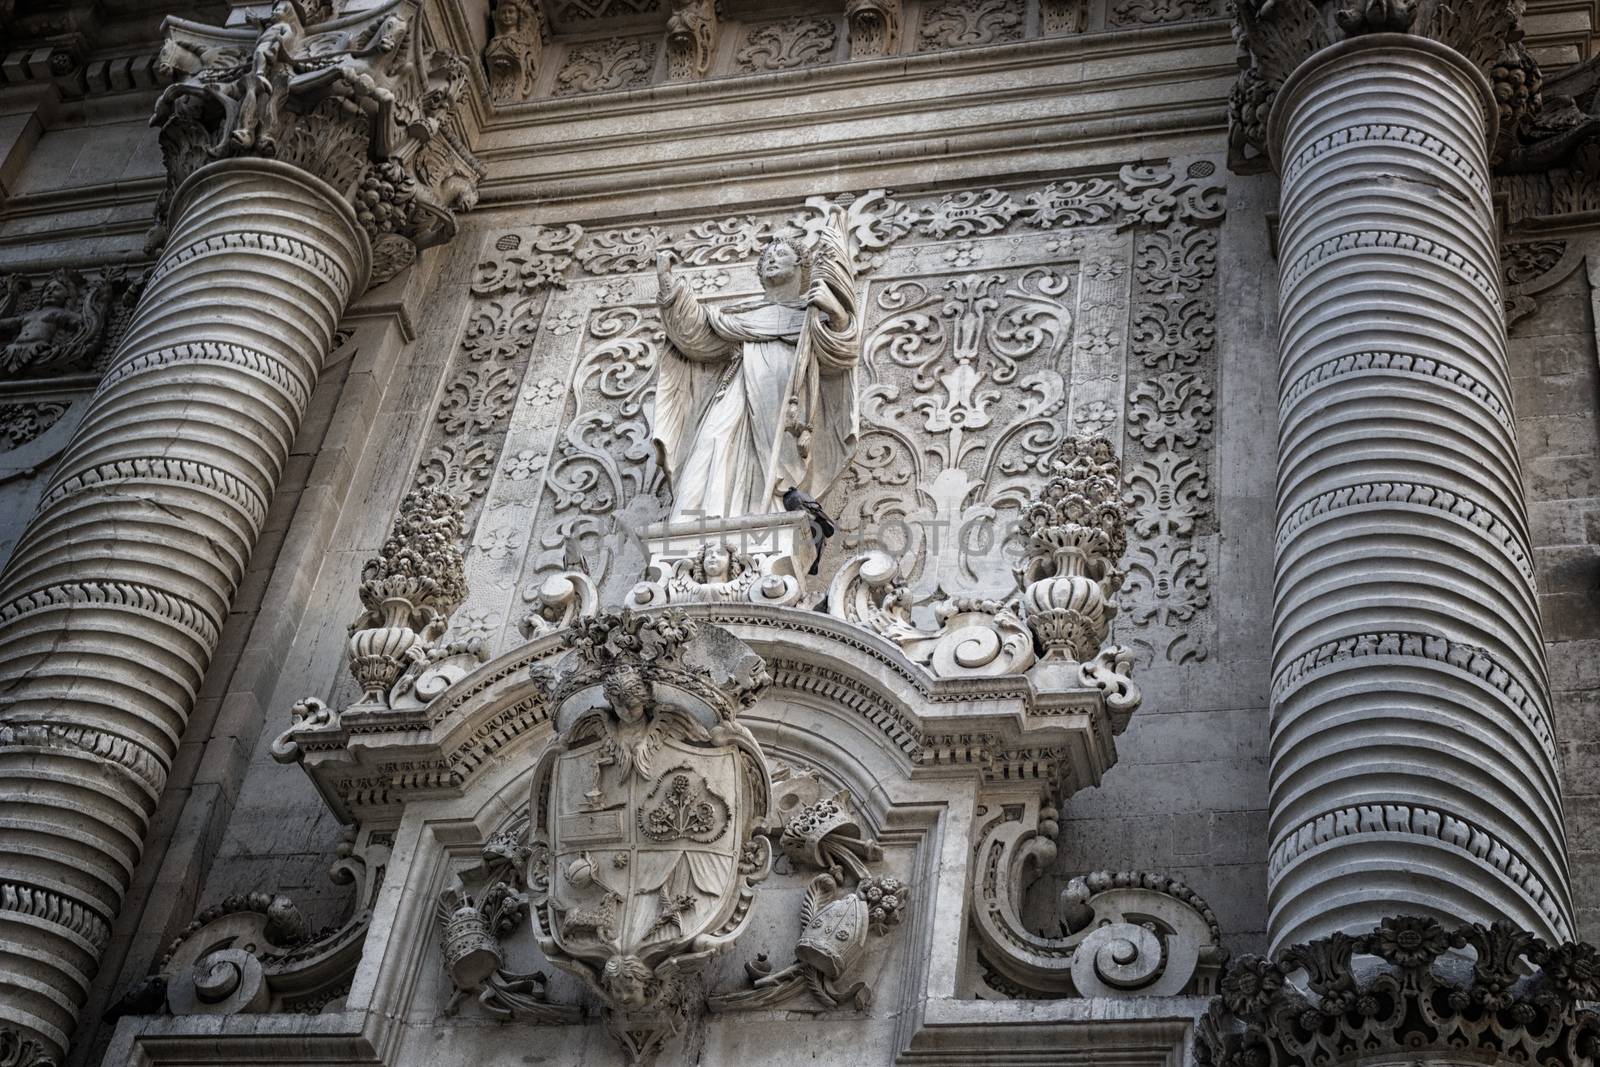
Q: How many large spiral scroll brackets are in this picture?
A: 2